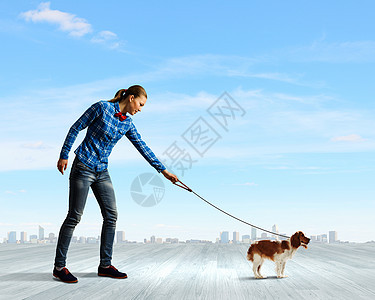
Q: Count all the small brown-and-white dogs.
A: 1